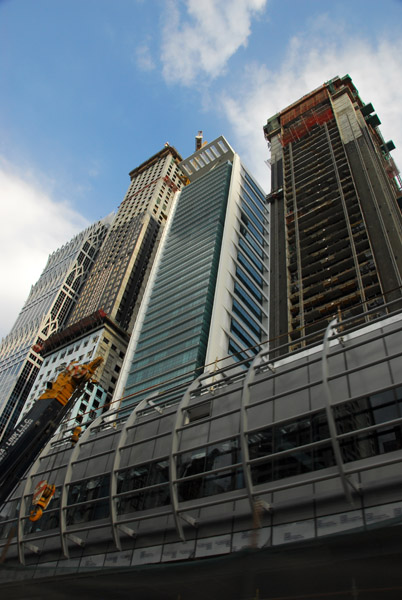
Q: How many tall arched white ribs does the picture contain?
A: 6